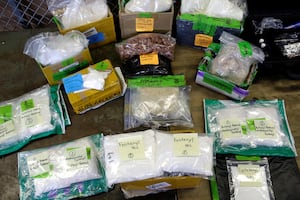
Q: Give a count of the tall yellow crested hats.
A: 0